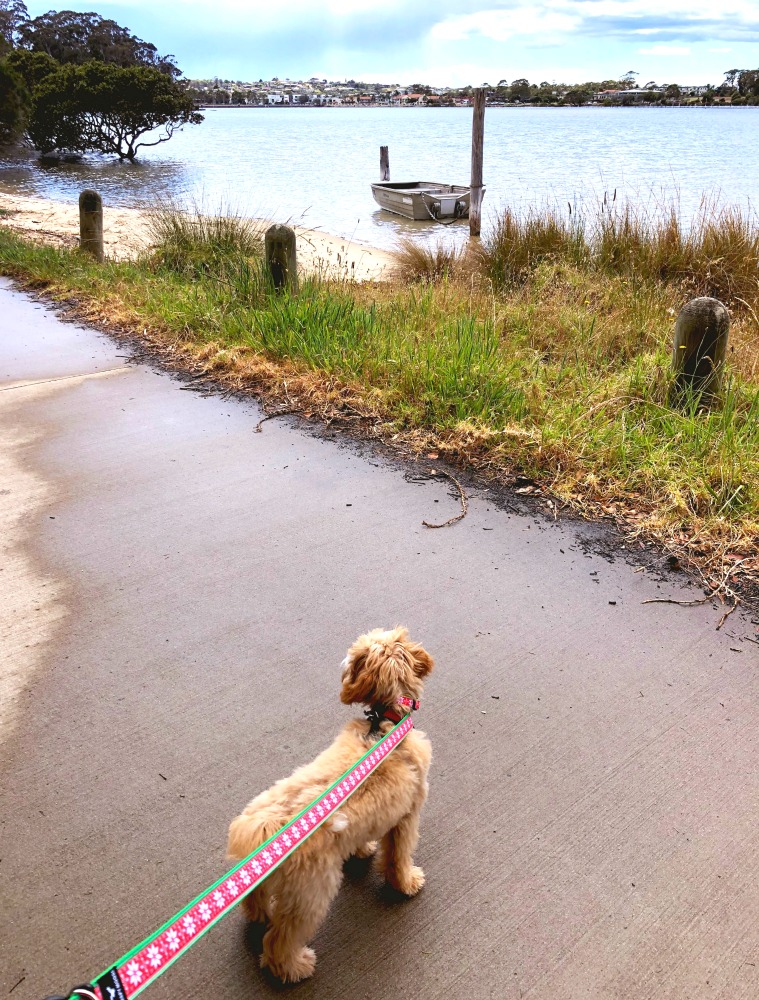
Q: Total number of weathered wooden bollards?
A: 3